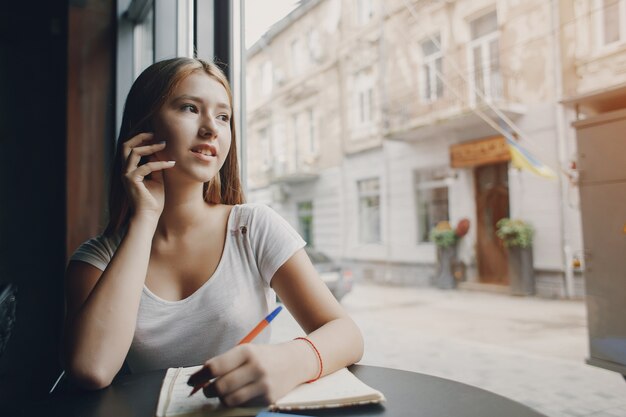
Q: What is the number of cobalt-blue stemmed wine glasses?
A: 0